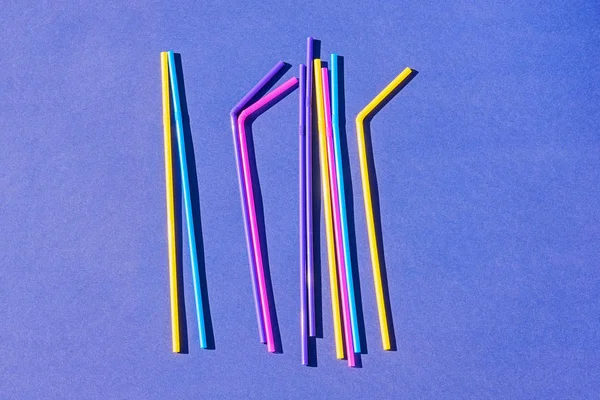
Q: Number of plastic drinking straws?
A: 10